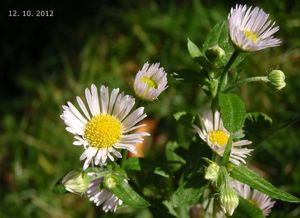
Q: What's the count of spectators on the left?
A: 0